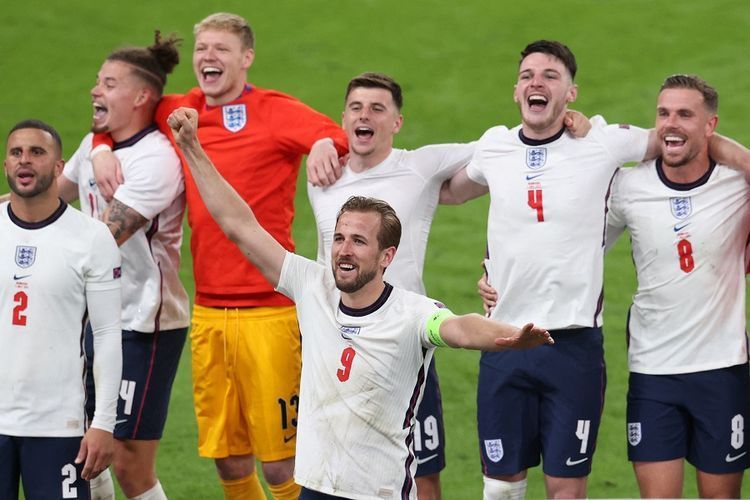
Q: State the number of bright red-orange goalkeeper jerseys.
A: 1